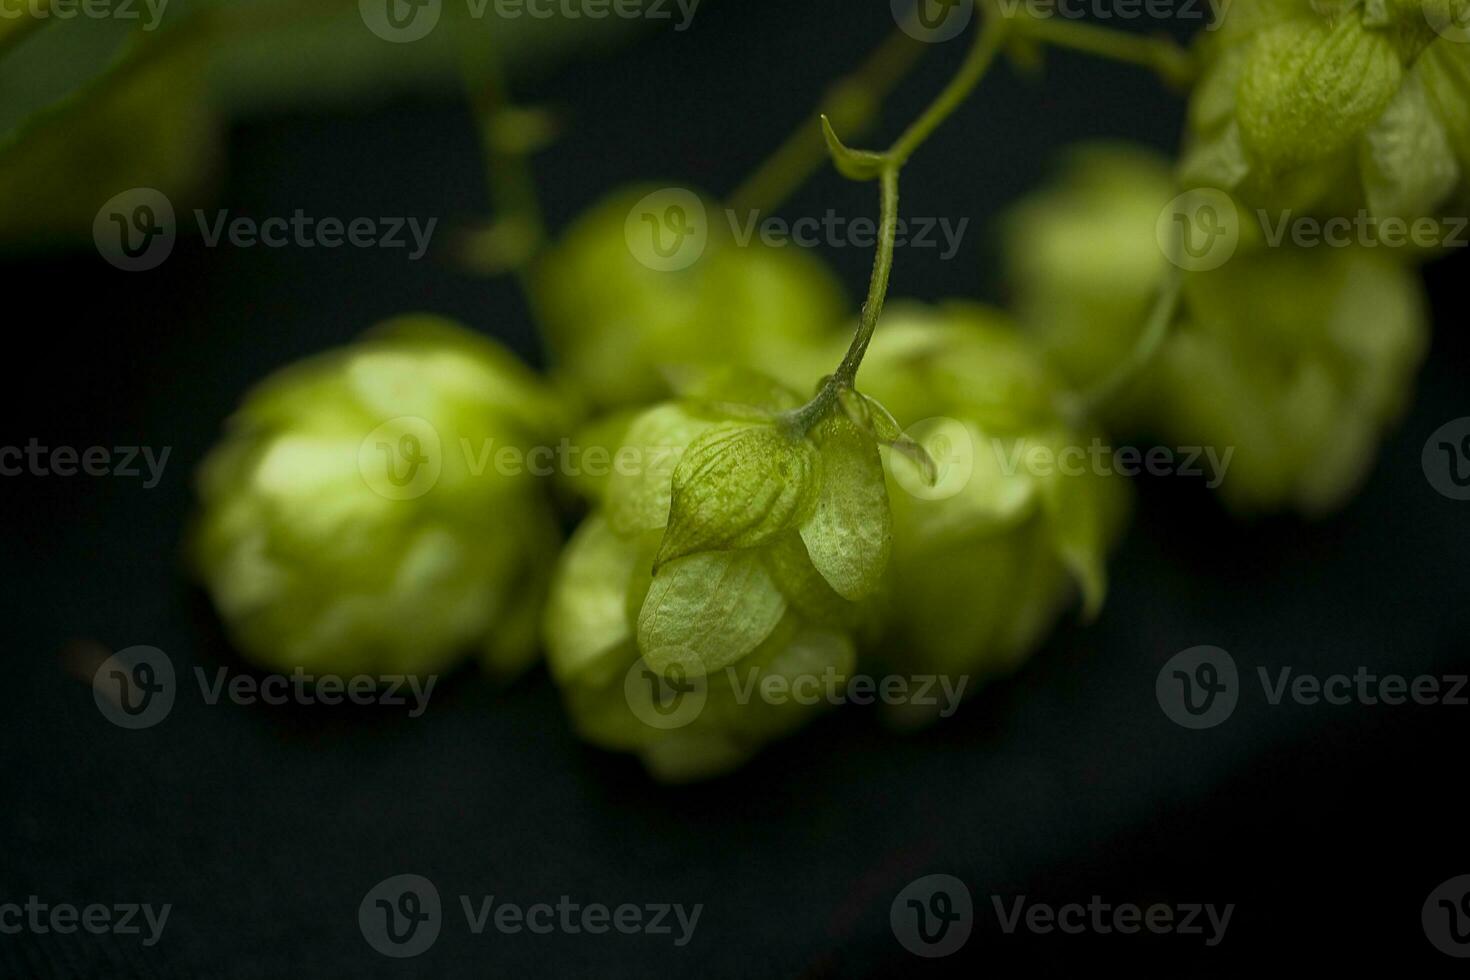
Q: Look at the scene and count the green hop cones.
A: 7